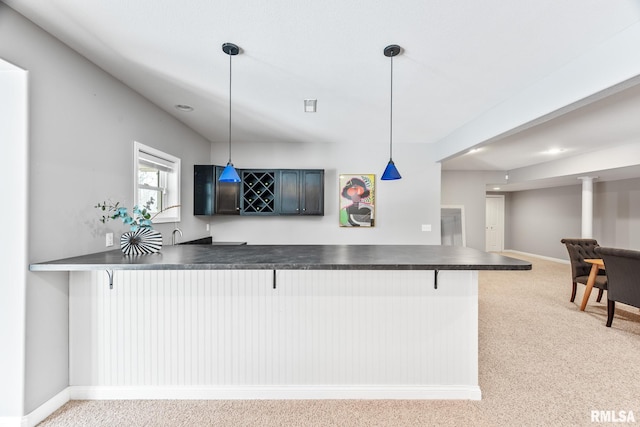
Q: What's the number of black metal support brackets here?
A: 3